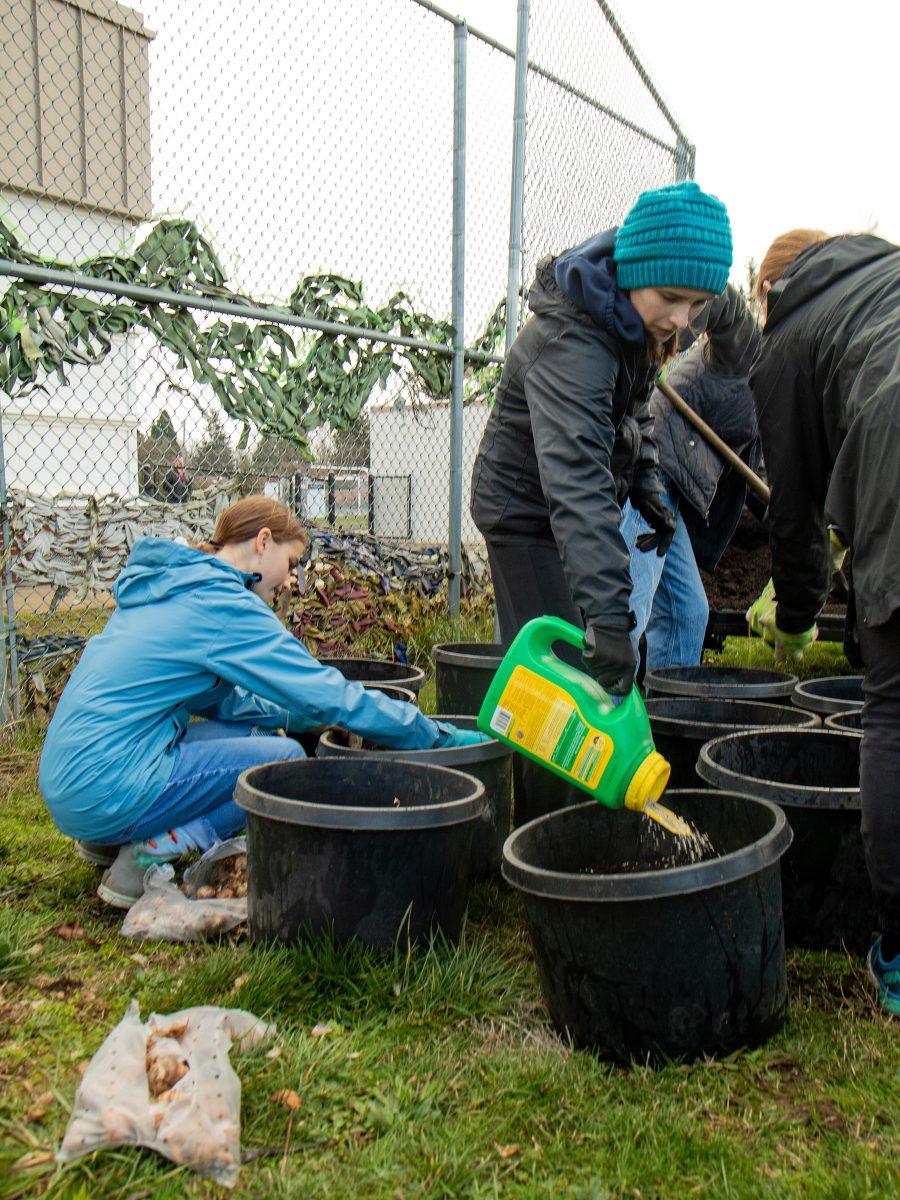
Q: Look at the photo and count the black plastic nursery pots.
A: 11